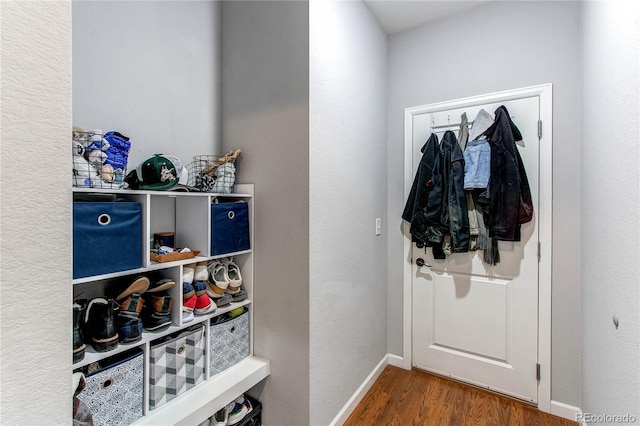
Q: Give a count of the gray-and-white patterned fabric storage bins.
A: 3